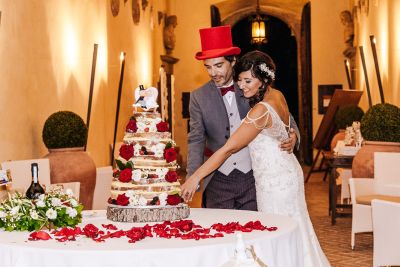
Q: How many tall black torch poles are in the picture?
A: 5